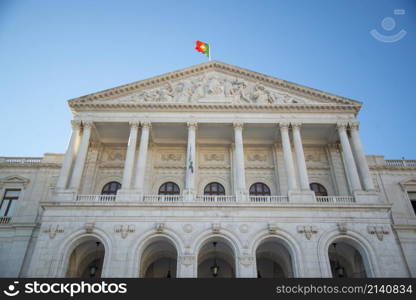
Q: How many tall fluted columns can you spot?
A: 10